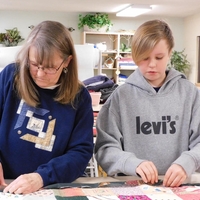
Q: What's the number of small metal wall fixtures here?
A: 2